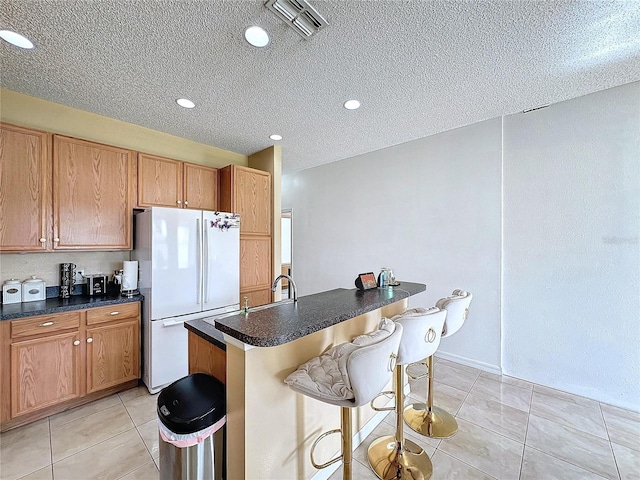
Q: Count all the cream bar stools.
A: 3